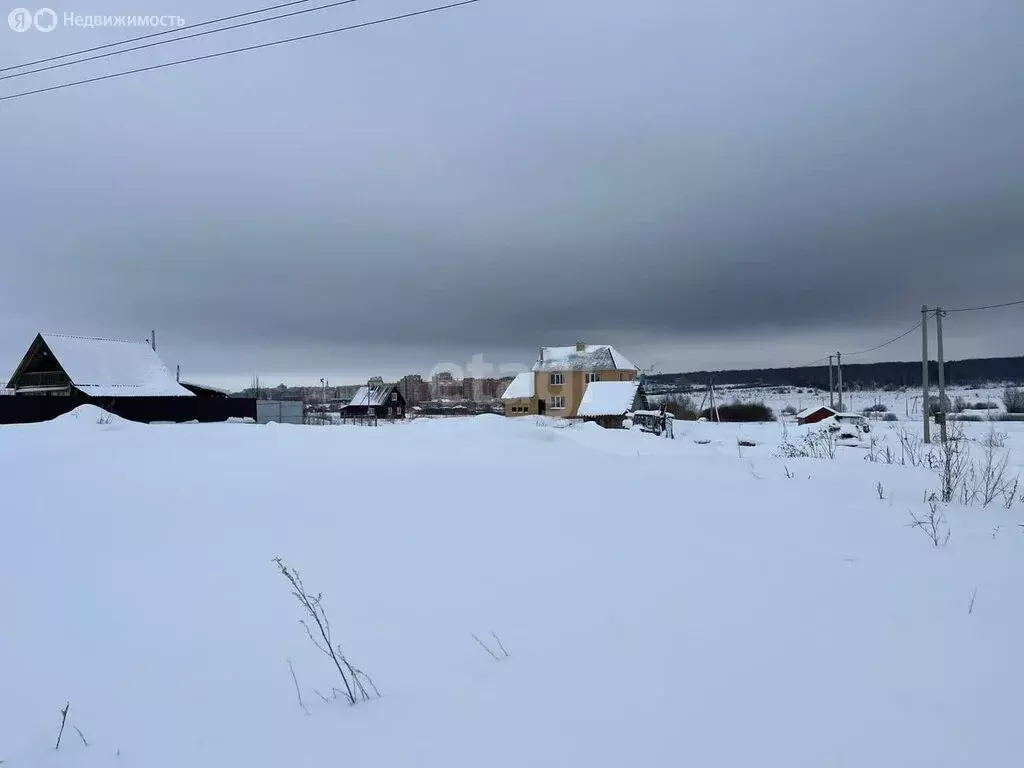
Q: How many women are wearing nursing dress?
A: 0